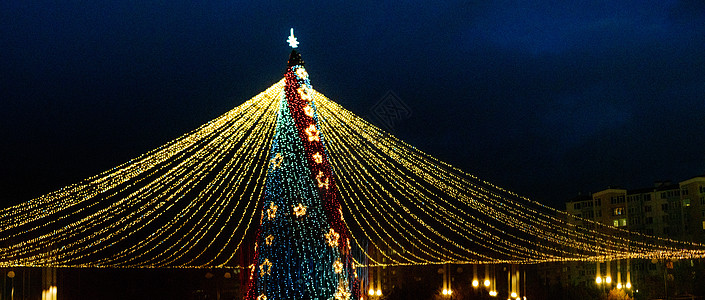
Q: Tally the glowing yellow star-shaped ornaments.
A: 15